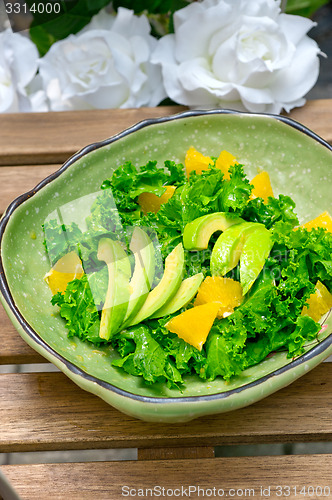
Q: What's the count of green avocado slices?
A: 7